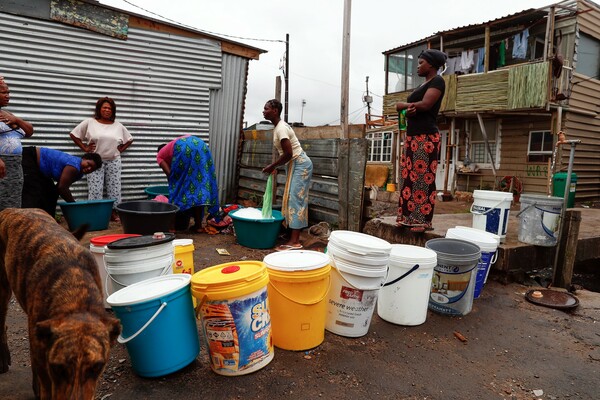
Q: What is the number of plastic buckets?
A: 12